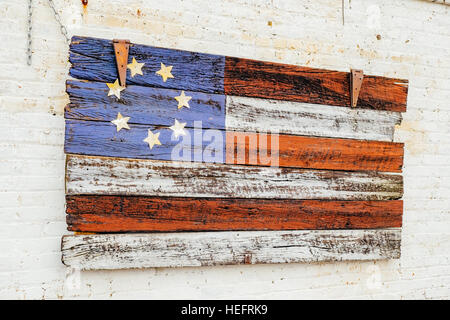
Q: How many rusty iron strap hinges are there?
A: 2